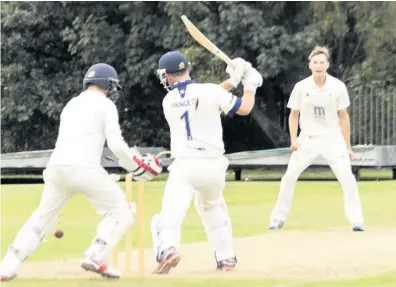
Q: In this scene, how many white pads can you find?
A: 4